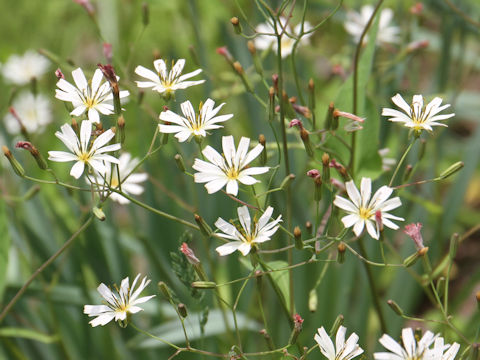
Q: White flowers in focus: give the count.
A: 12